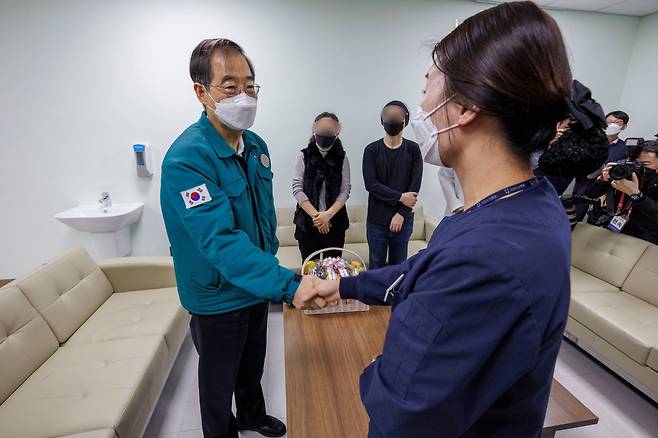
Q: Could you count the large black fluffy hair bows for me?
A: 1